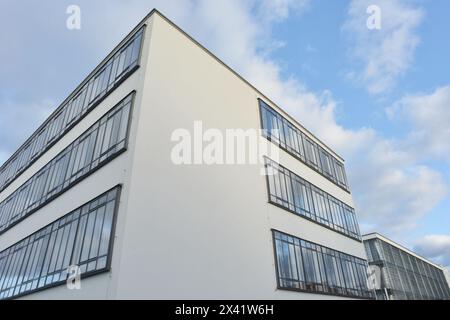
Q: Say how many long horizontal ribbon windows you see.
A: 6